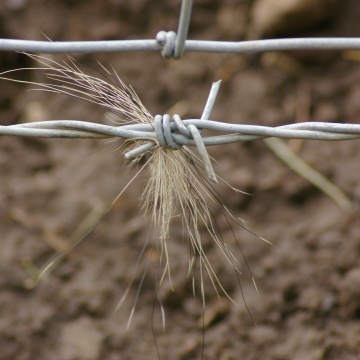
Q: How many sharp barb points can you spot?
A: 3